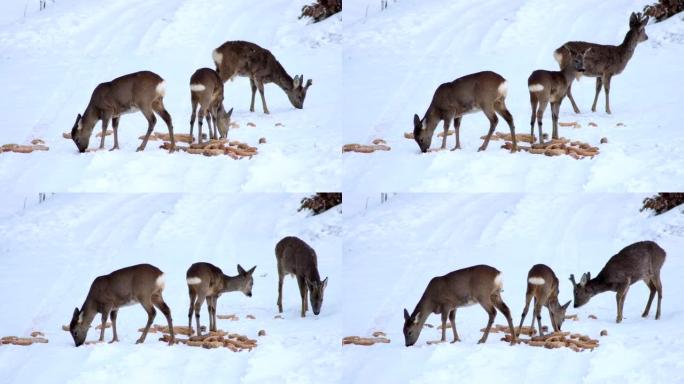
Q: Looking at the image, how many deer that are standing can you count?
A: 12